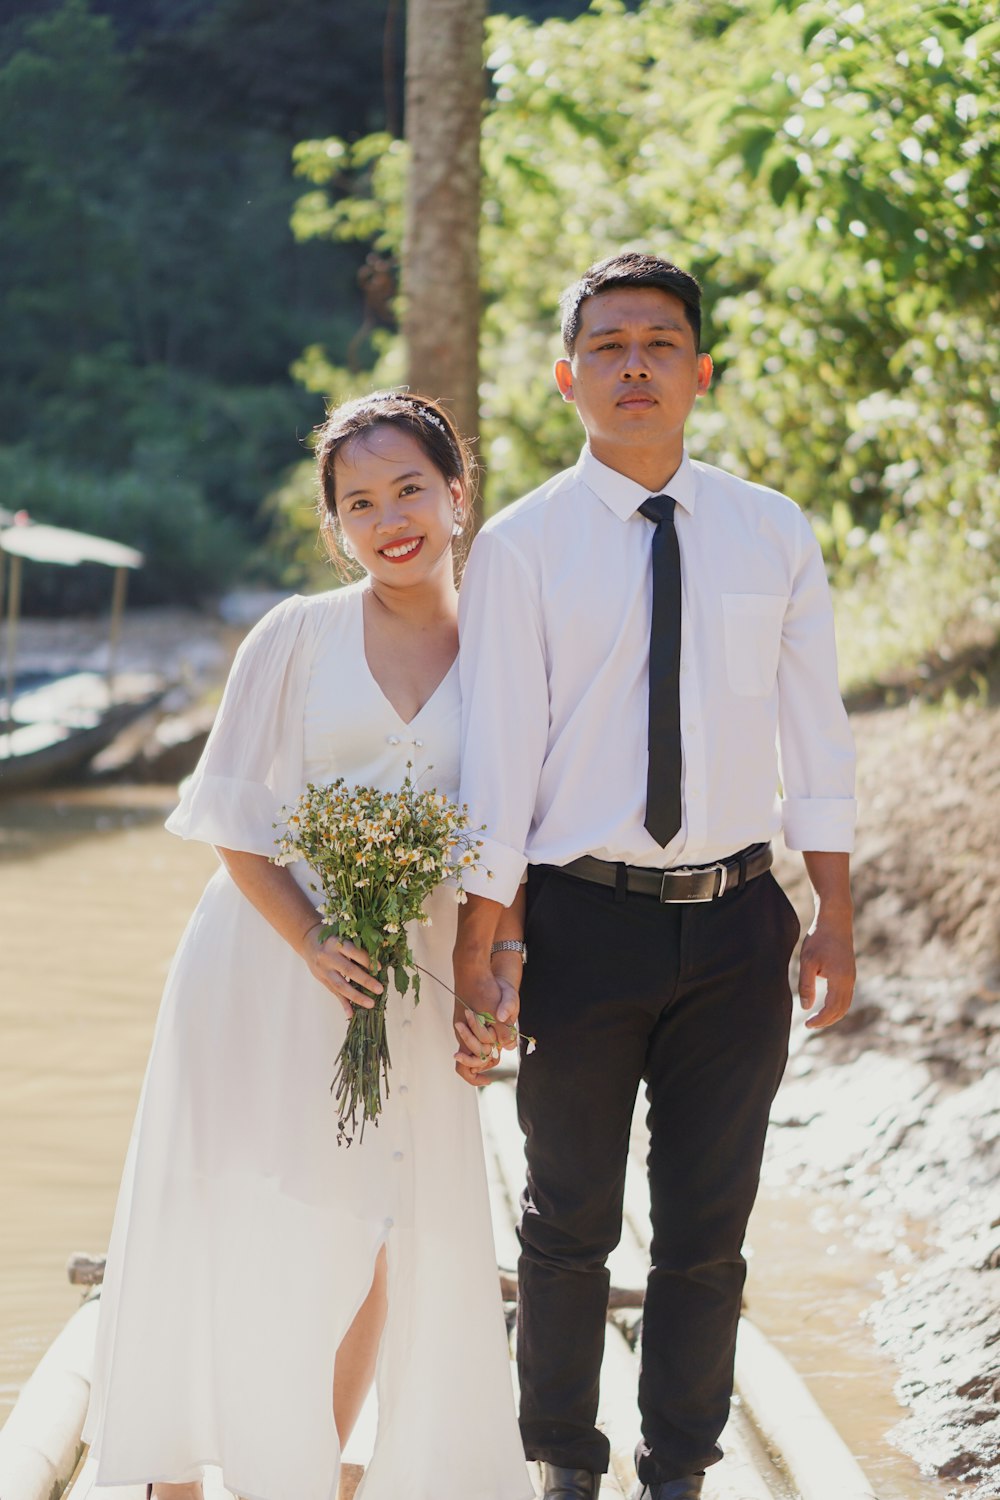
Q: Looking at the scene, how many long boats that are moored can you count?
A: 1